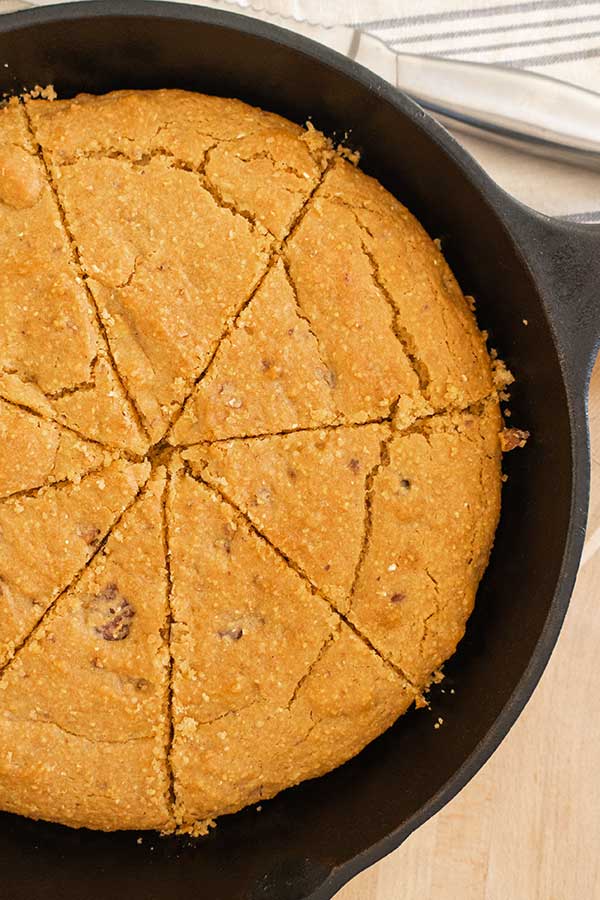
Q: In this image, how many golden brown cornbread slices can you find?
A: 8